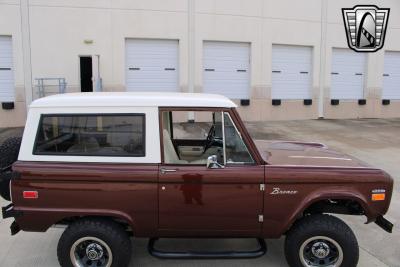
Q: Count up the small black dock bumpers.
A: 7